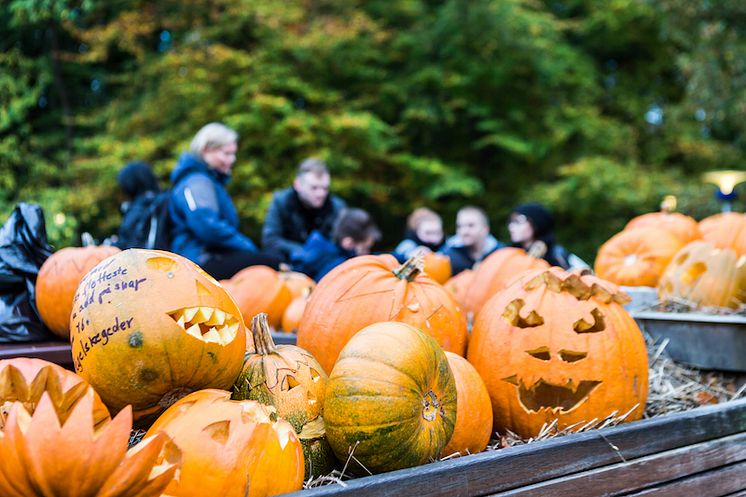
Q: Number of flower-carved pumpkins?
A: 1